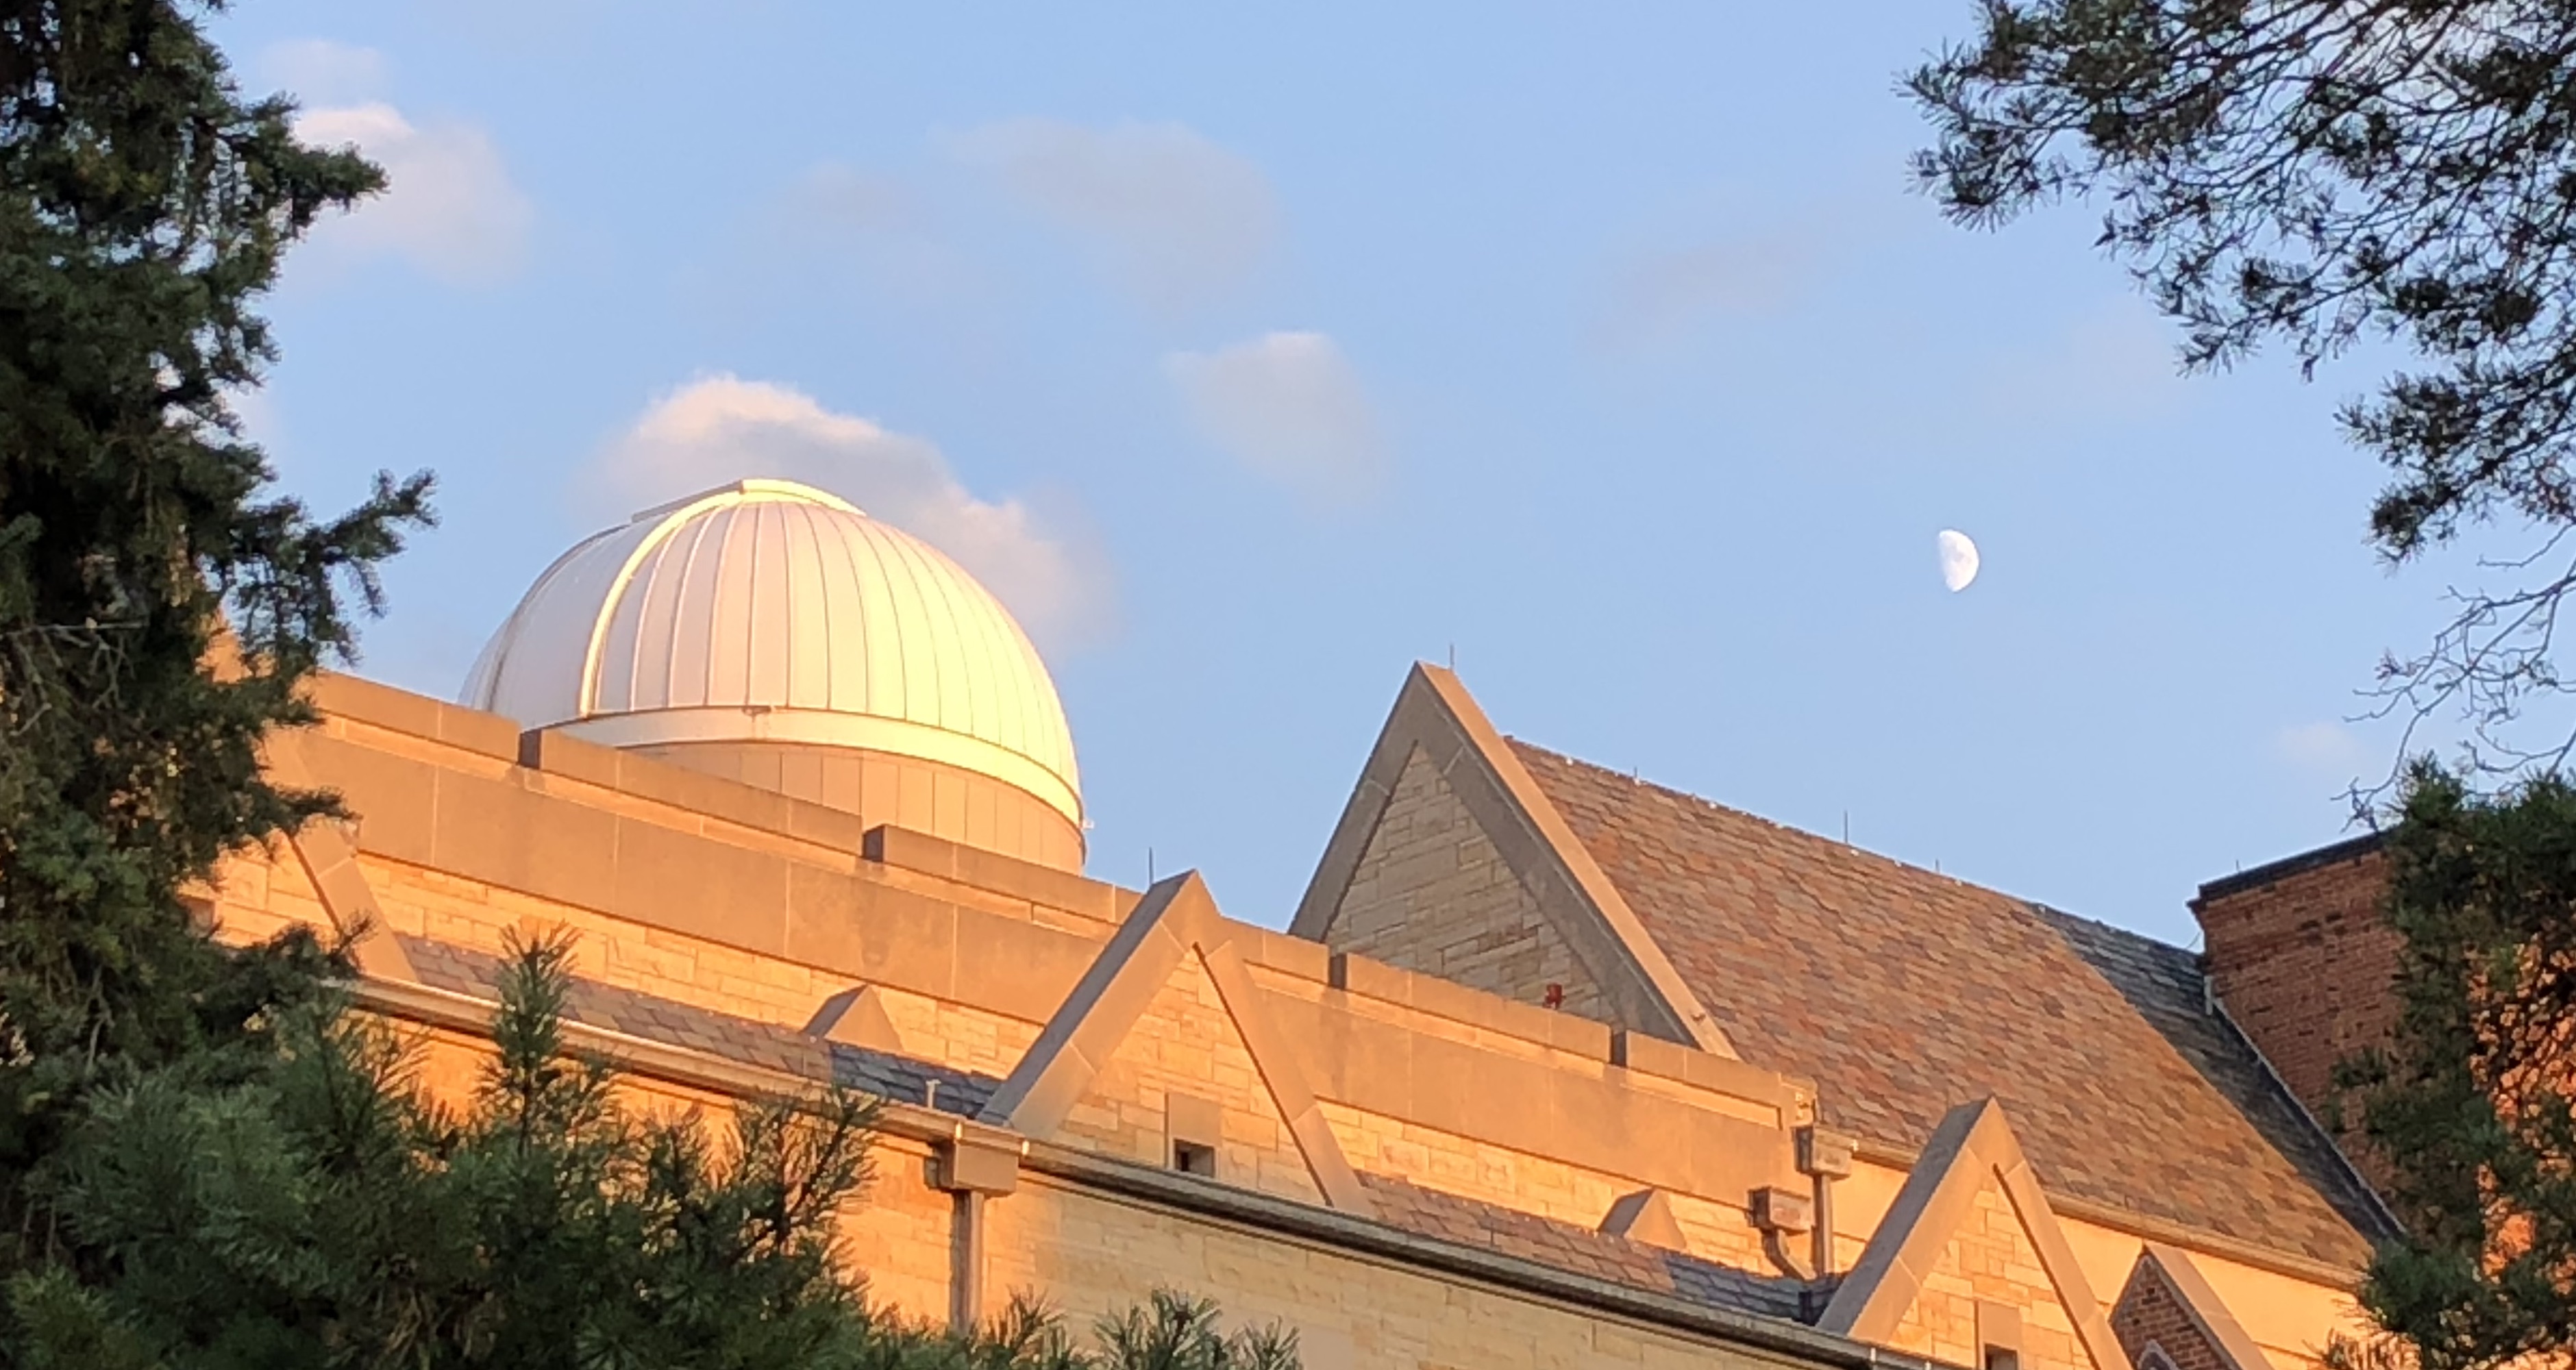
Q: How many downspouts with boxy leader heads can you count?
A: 3